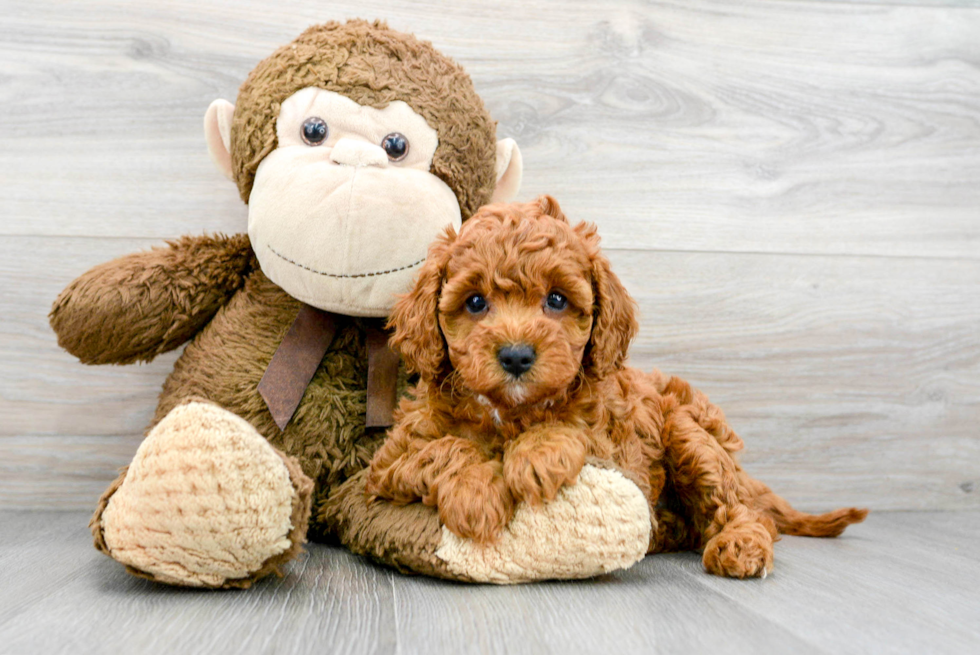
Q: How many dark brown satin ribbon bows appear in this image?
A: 1